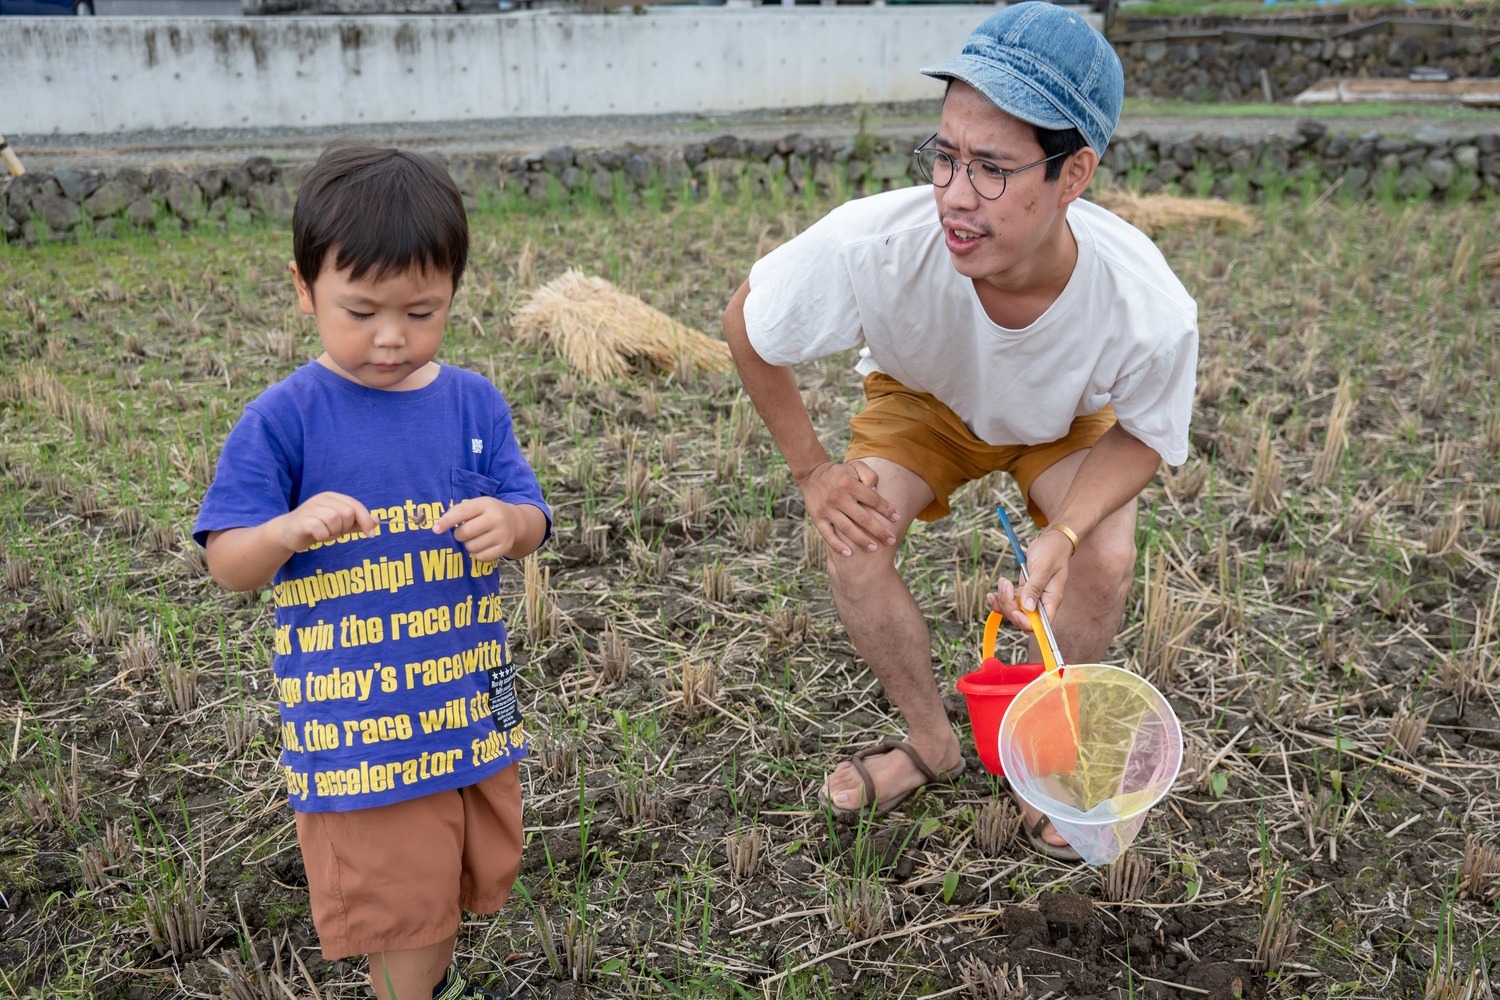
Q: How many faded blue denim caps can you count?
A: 1